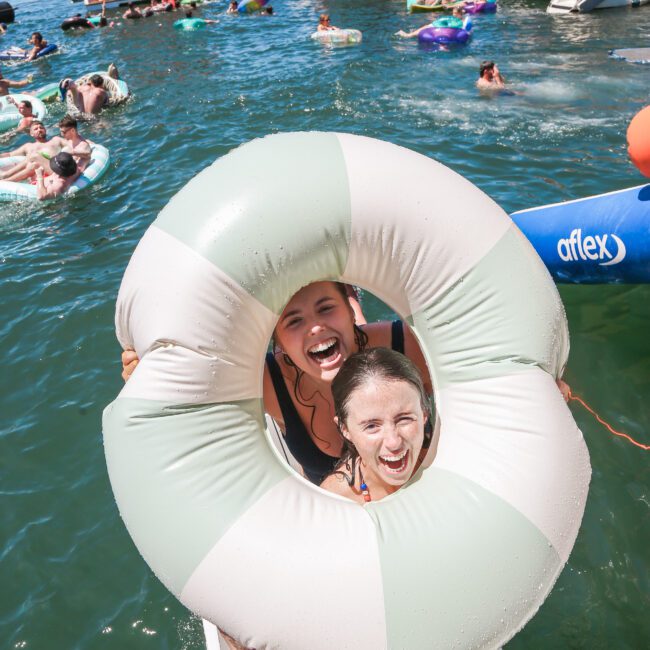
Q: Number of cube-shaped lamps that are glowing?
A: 0